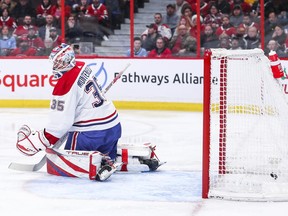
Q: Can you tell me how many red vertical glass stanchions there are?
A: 4